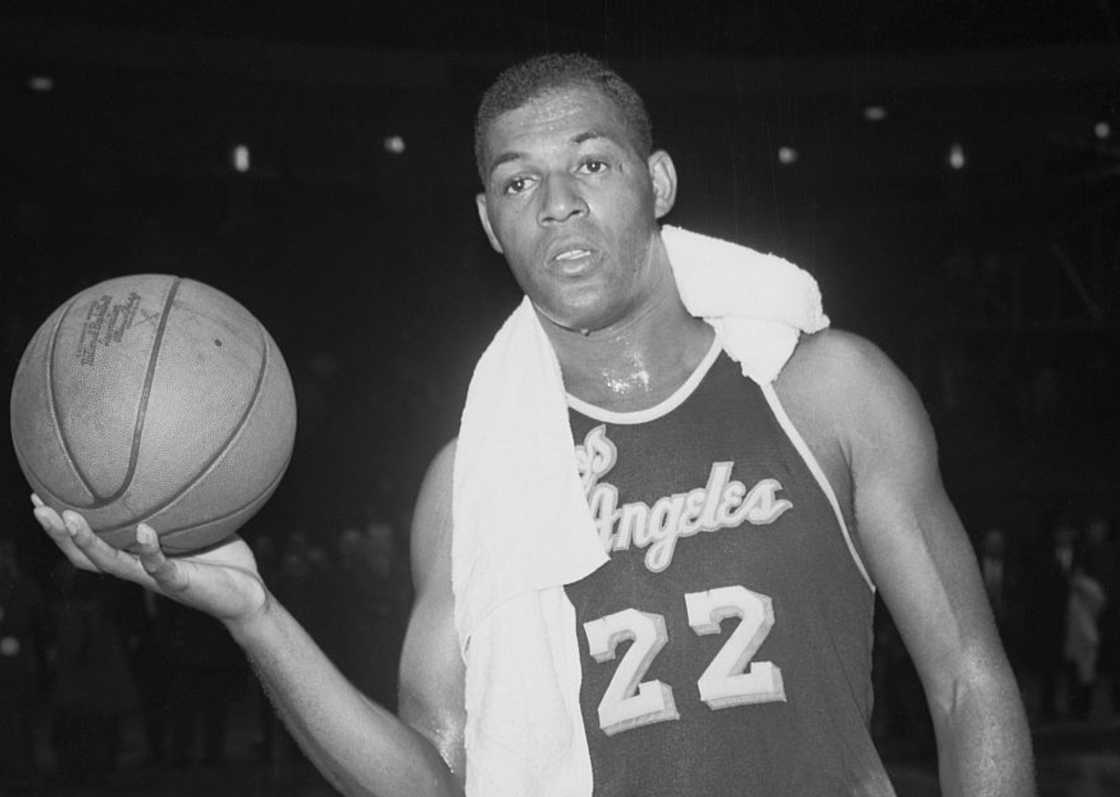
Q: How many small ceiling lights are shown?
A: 7